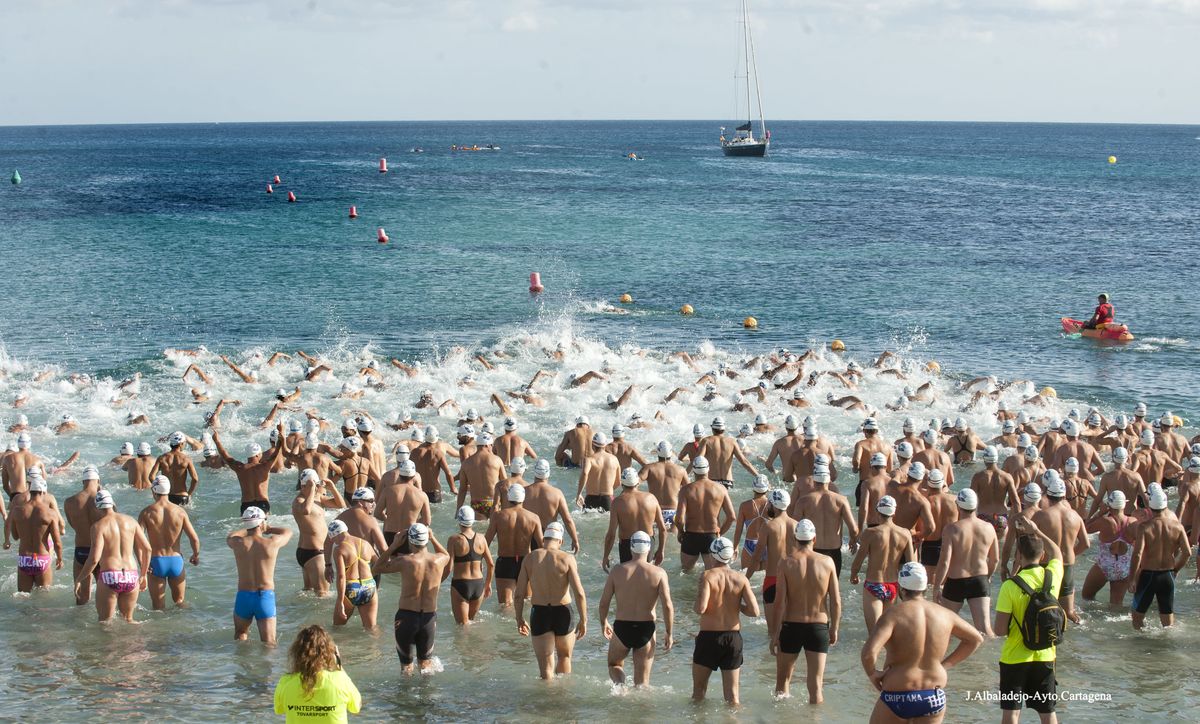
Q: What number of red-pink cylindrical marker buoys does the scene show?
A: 7